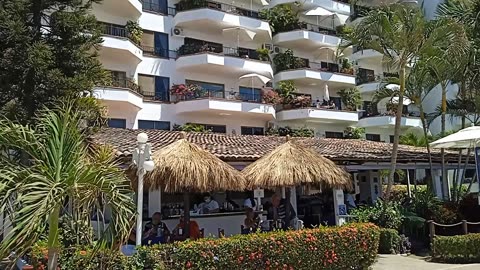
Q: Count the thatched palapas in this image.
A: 2